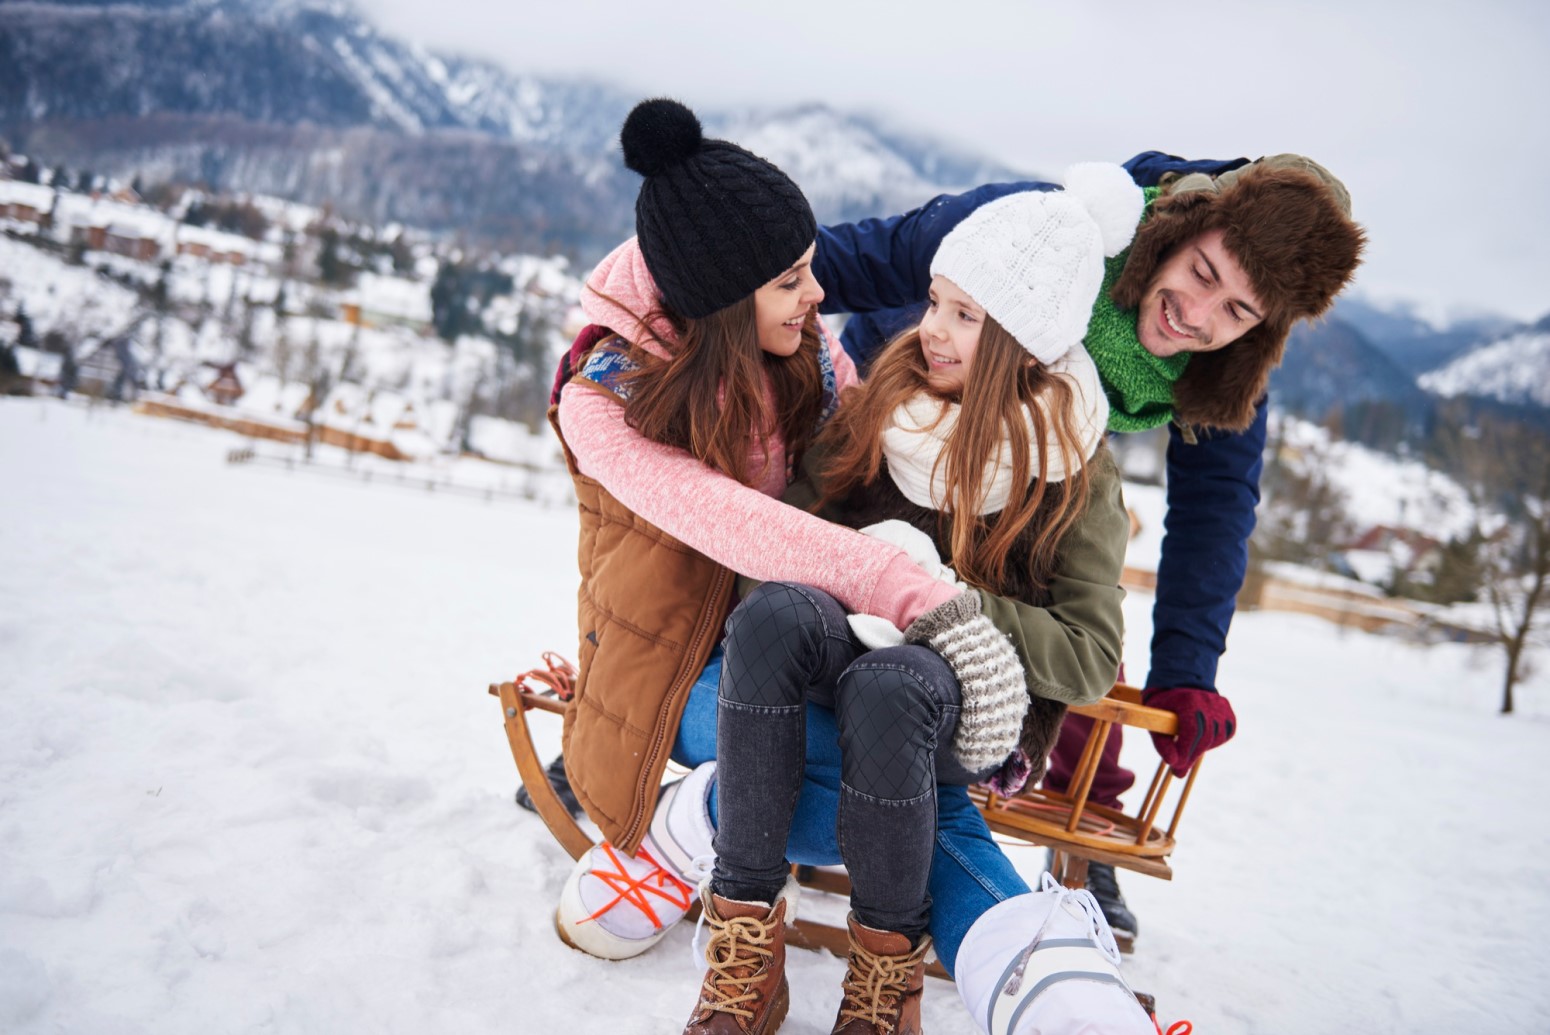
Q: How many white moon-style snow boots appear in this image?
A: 2